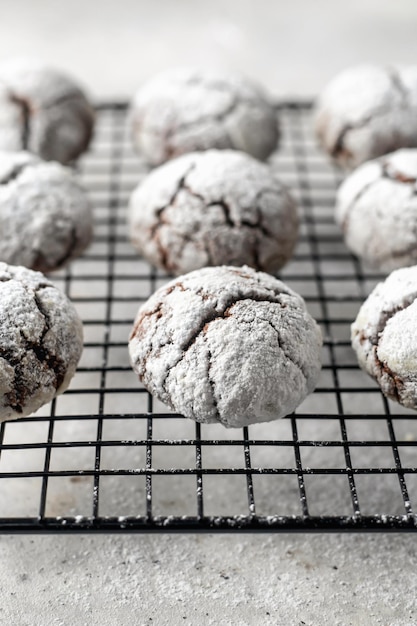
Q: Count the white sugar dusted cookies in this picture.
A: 9